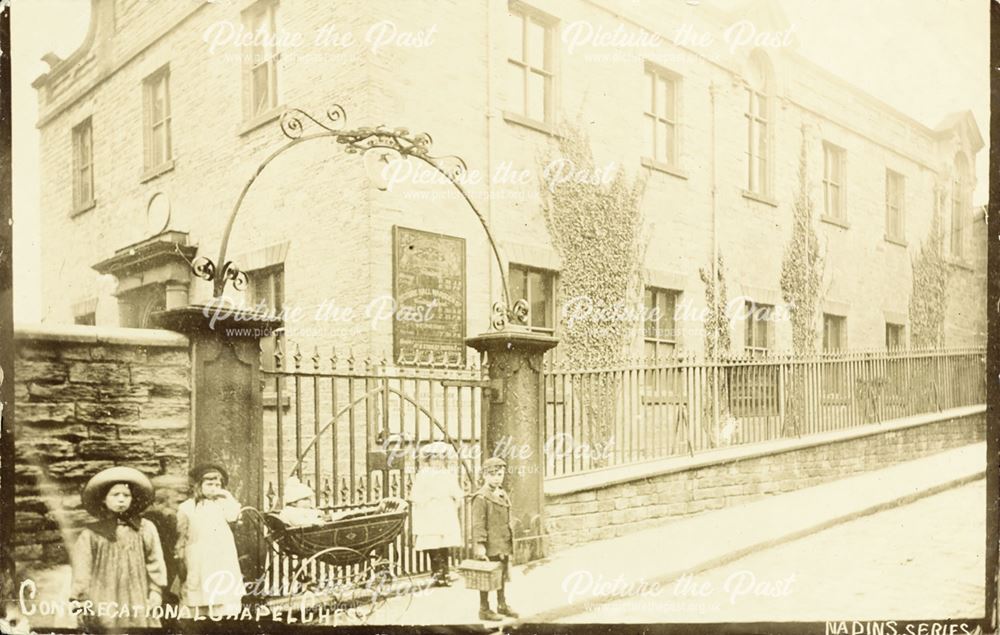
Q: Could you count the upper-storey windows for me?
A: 9